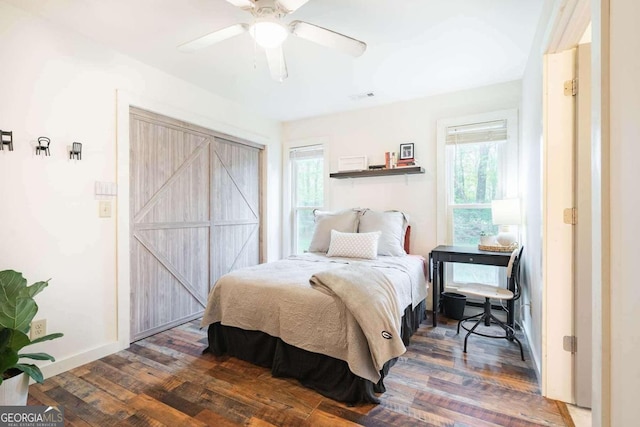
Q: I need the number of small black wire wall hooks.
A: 3